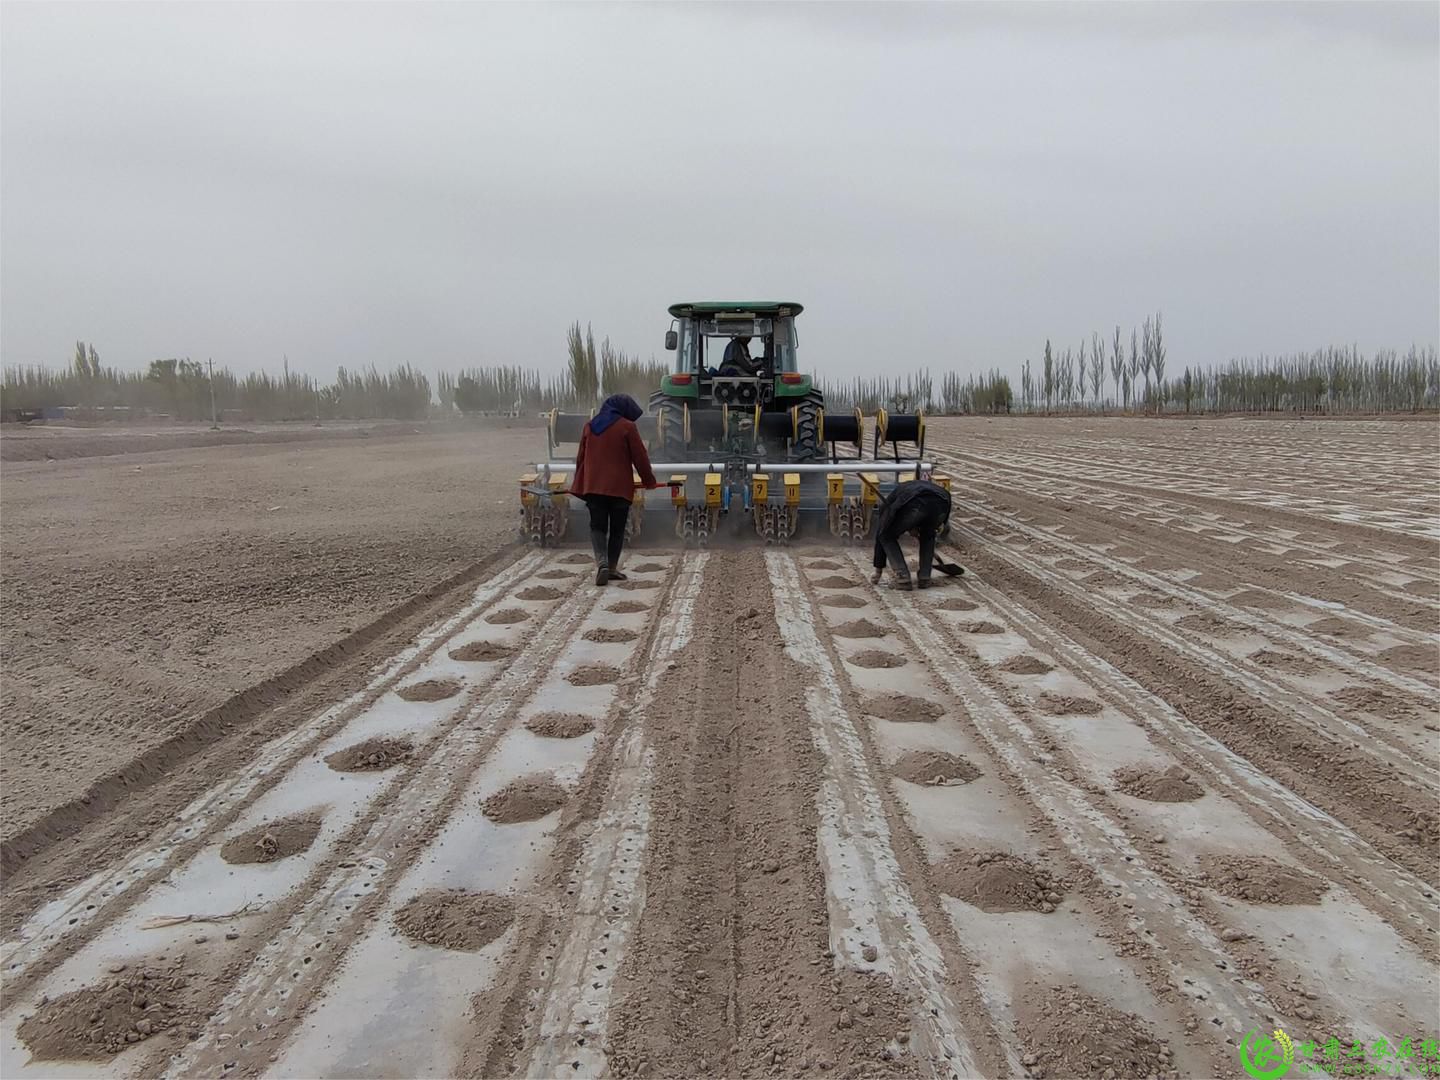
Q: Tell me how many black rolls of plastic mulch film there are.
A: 6